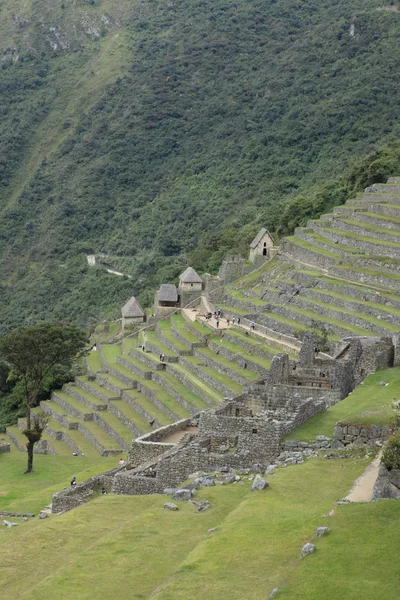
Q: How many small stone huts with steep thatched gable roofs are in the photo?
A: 4